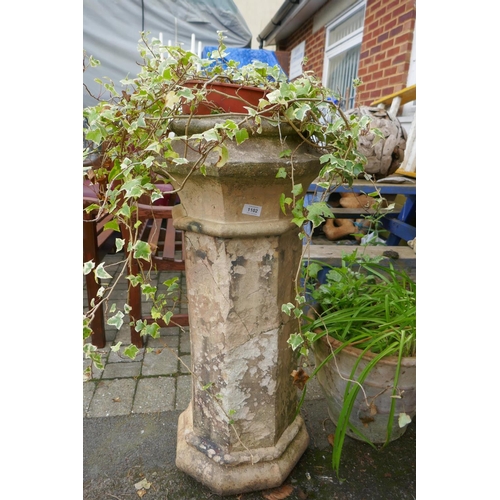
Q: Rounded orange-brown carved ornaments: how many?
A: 2